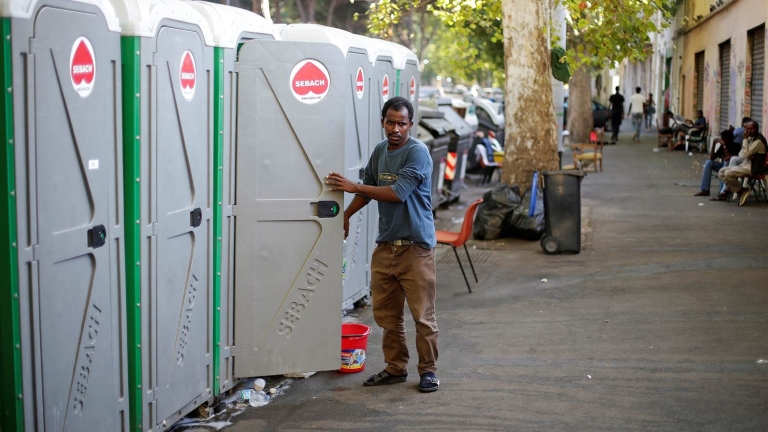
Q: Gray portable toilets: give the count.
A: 6